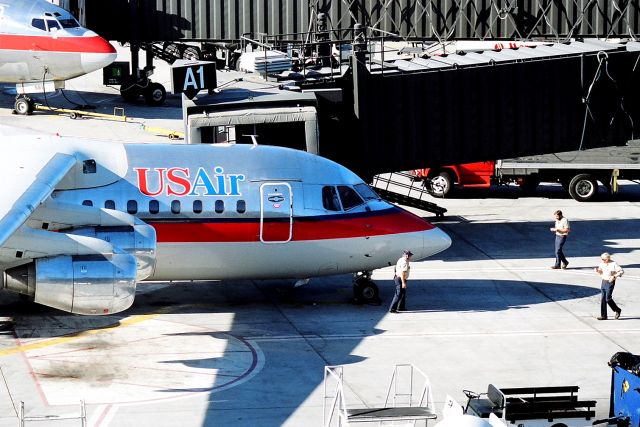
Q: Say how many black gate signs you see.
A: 1